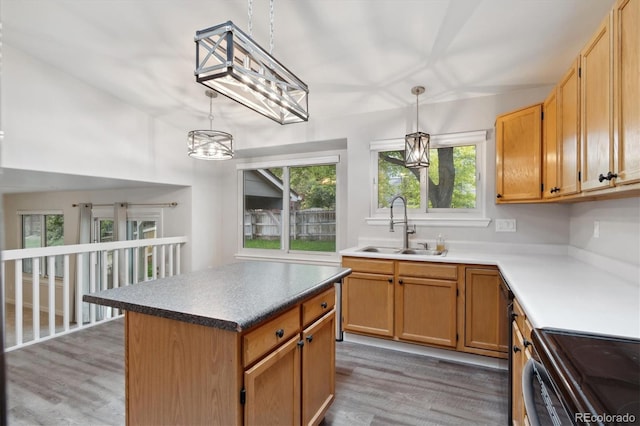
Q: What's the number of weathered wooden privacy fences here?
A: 1